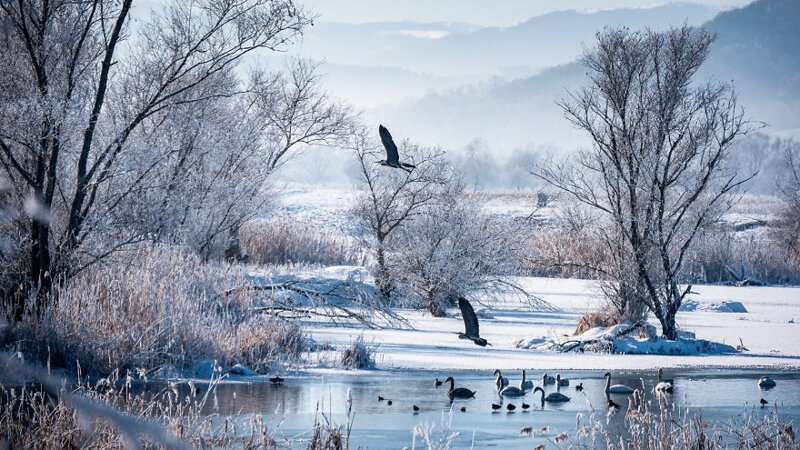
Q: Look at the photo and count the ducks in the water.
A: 12